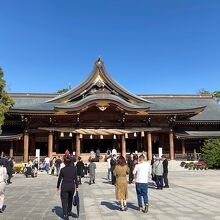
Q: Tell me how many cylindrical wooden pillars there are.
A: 6